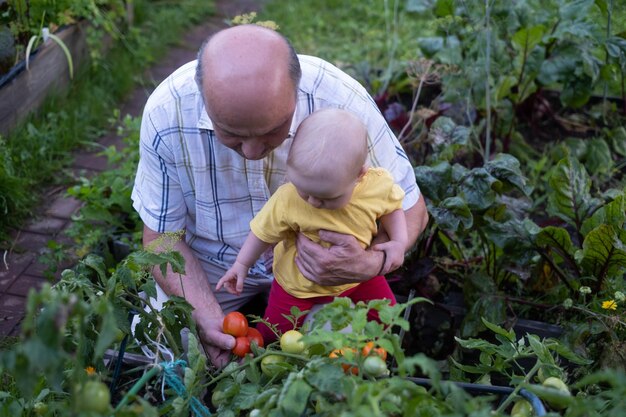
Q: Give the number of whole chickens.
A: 0